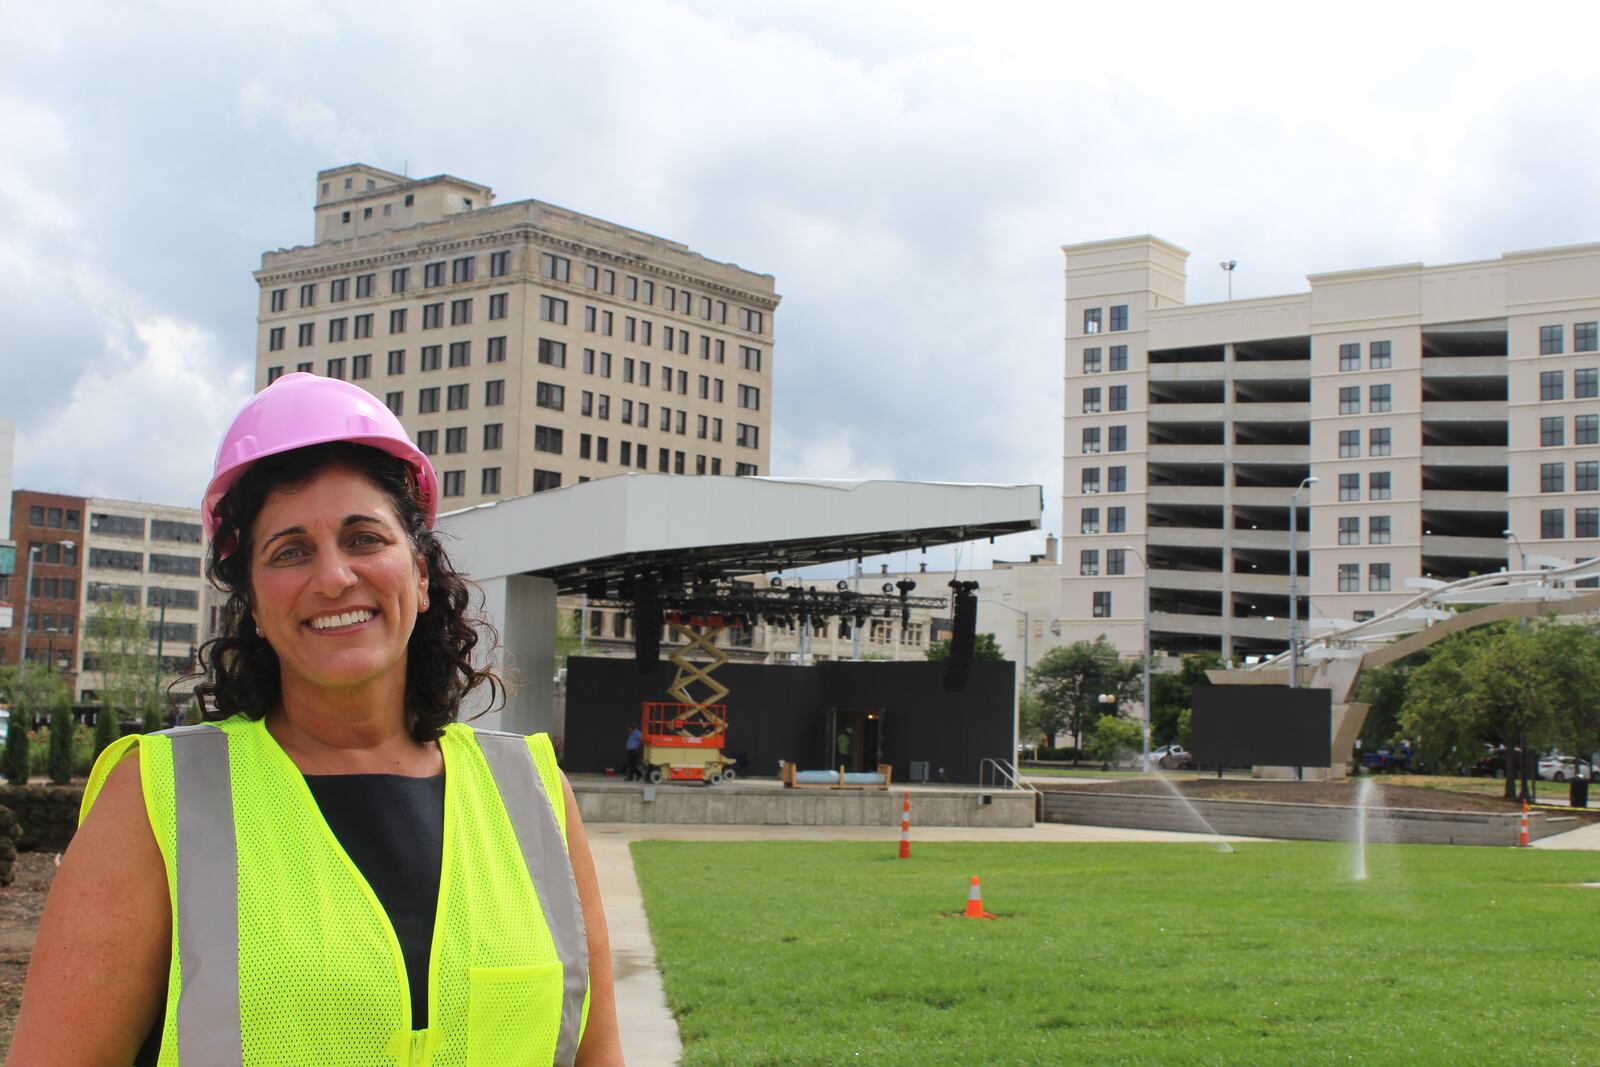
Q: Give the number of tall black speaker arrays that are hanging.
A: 2